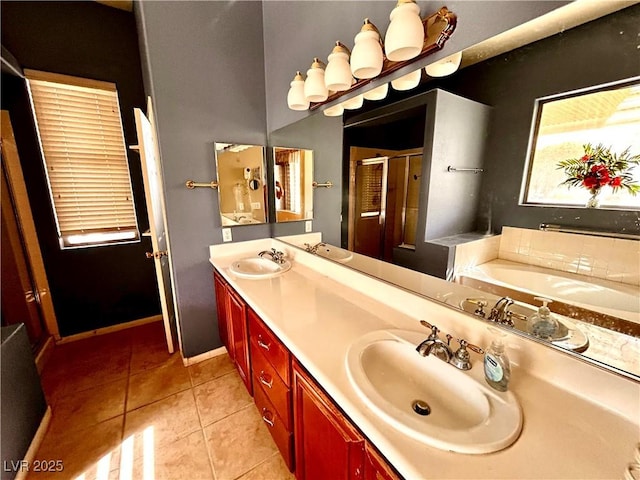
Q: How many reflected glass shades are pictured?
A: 5